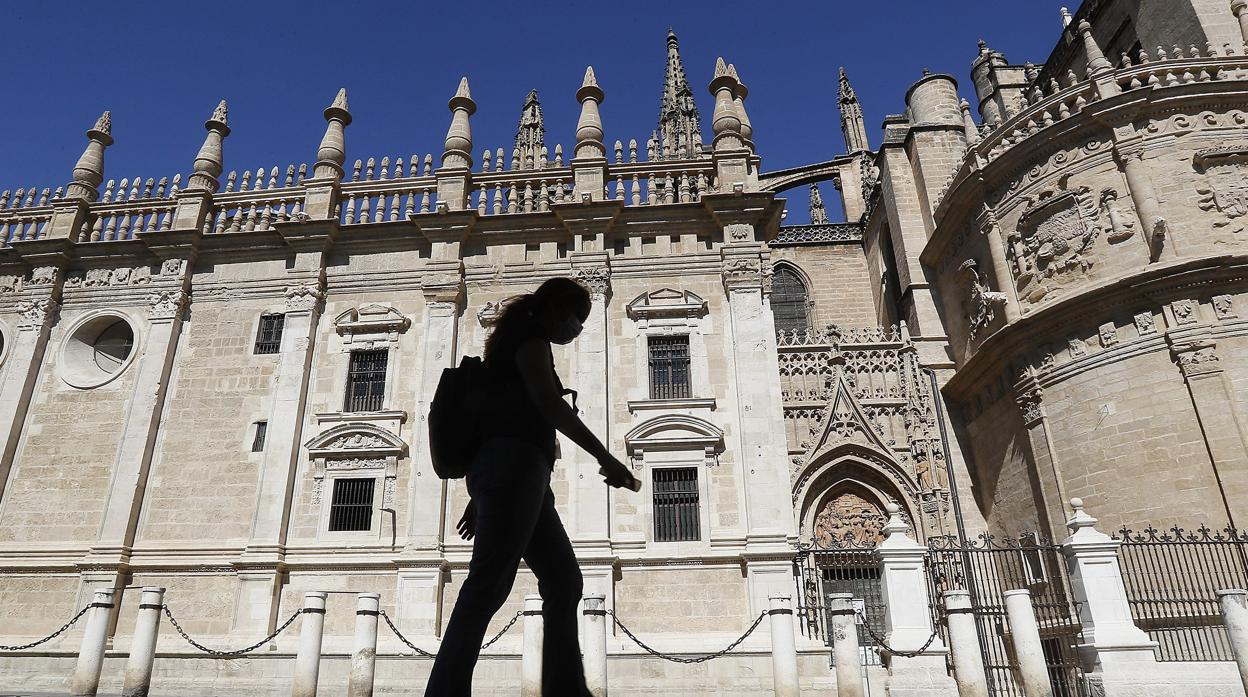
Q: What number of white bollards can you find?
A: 11